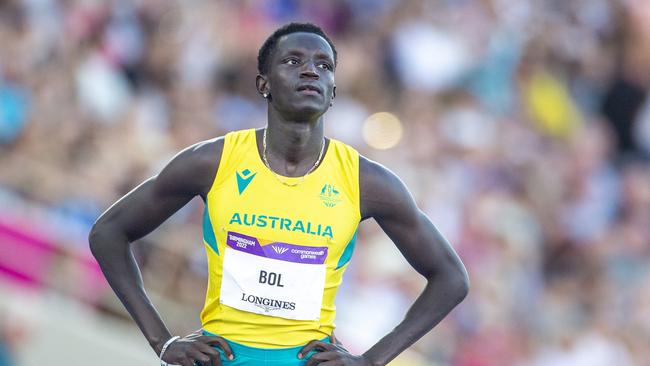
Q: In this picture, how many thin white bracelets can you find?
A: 1